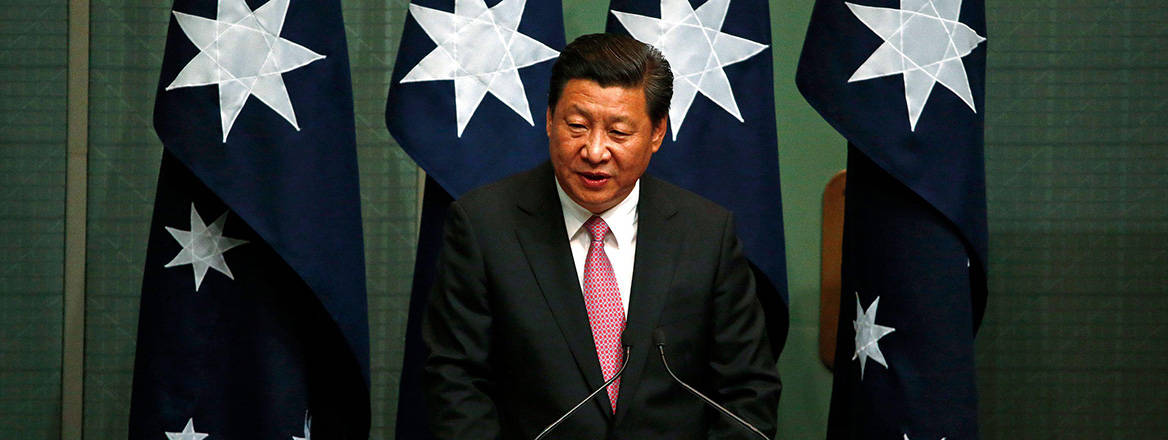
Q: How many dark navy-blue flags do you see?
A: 4